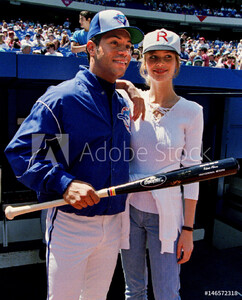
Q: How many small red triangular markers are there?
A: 2